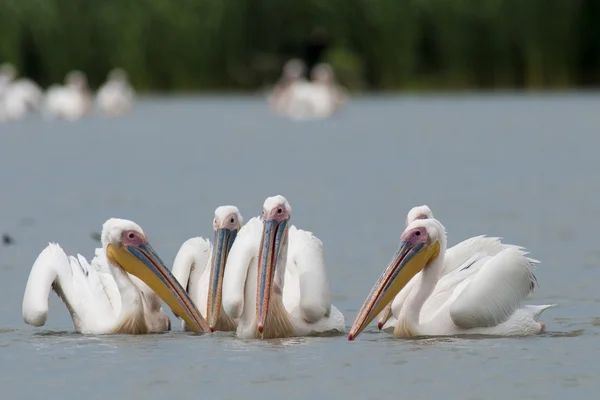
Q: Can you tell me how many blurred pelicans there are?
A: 5